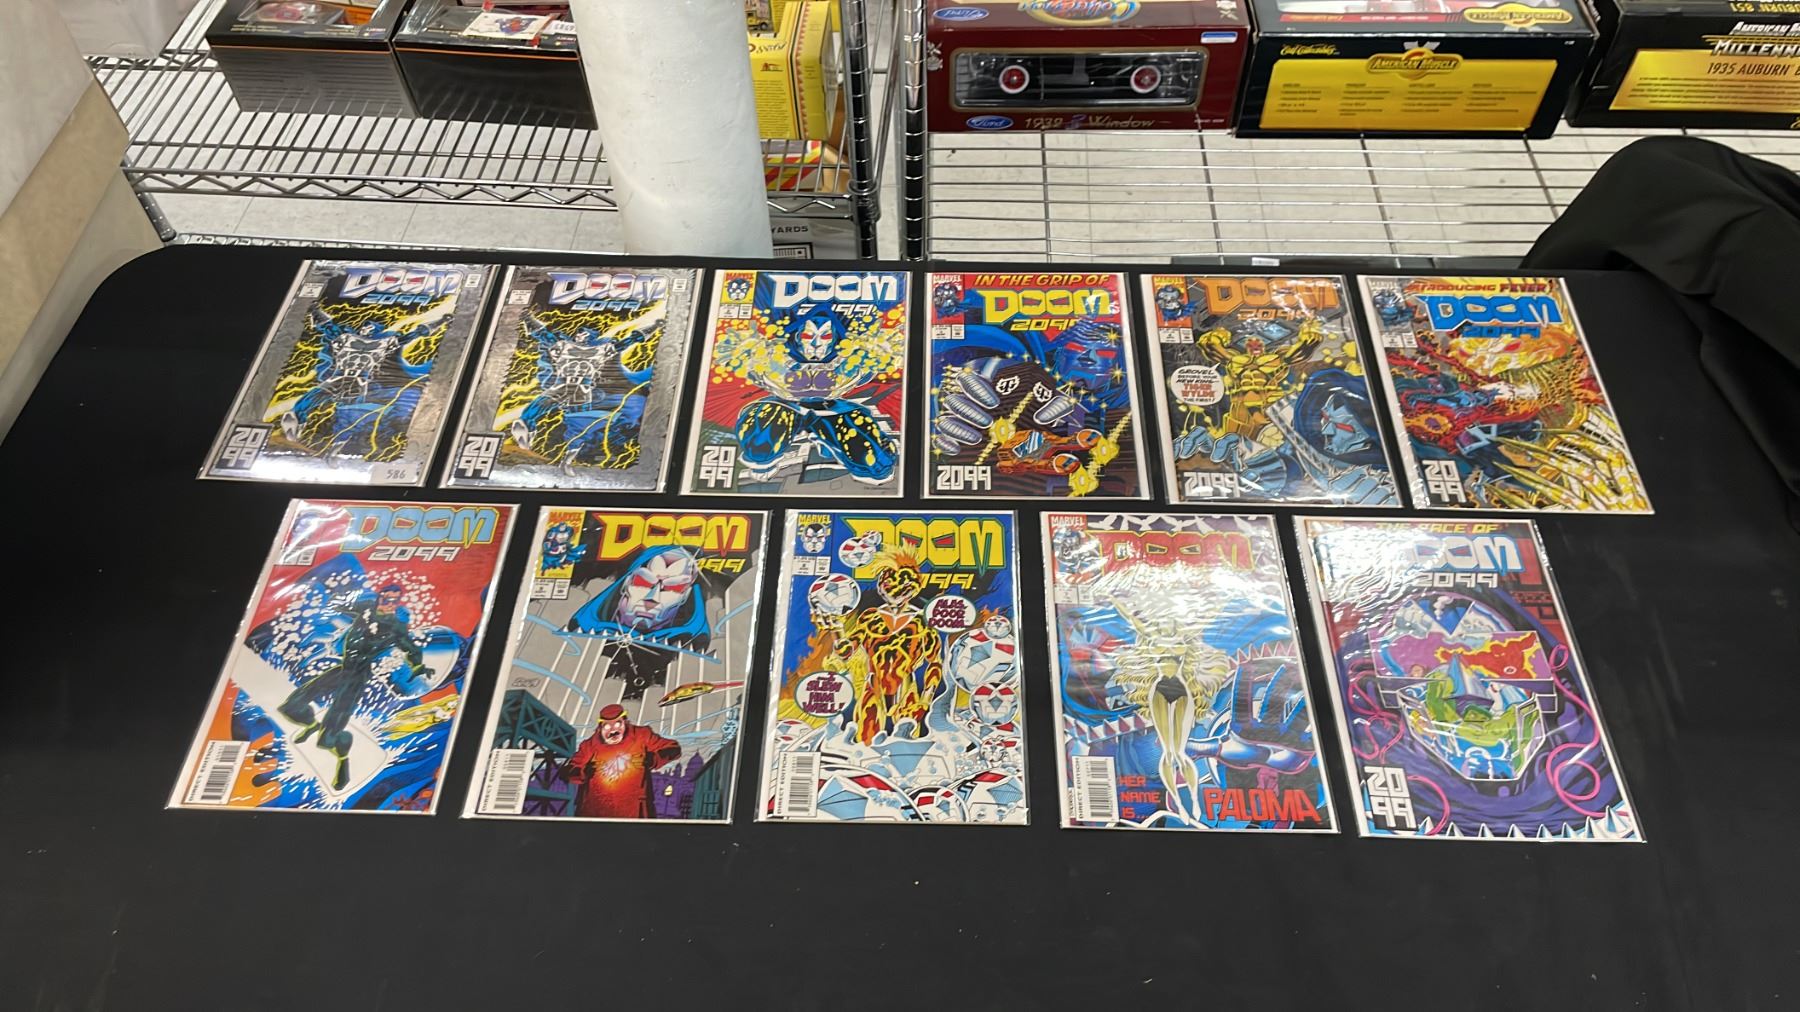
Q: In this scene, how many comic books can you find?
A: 11